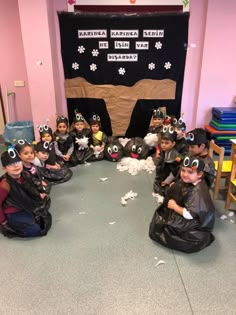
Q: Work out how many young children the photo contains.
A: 13